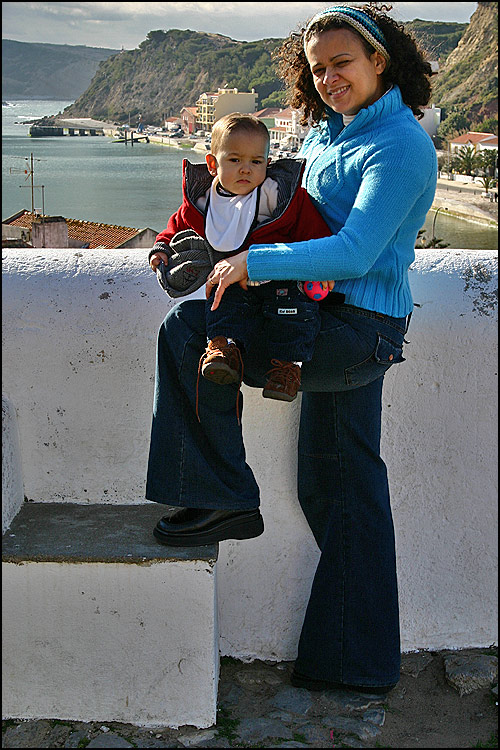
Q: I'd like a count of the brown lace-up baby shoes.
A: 2